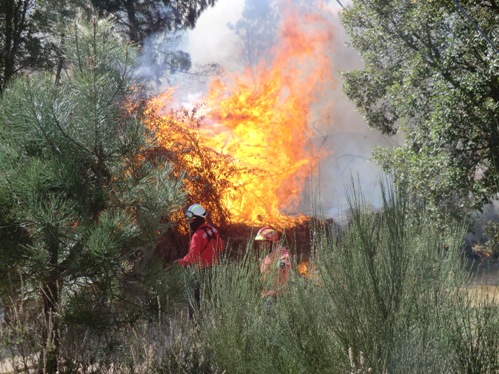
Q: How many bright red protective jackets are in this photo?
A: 2